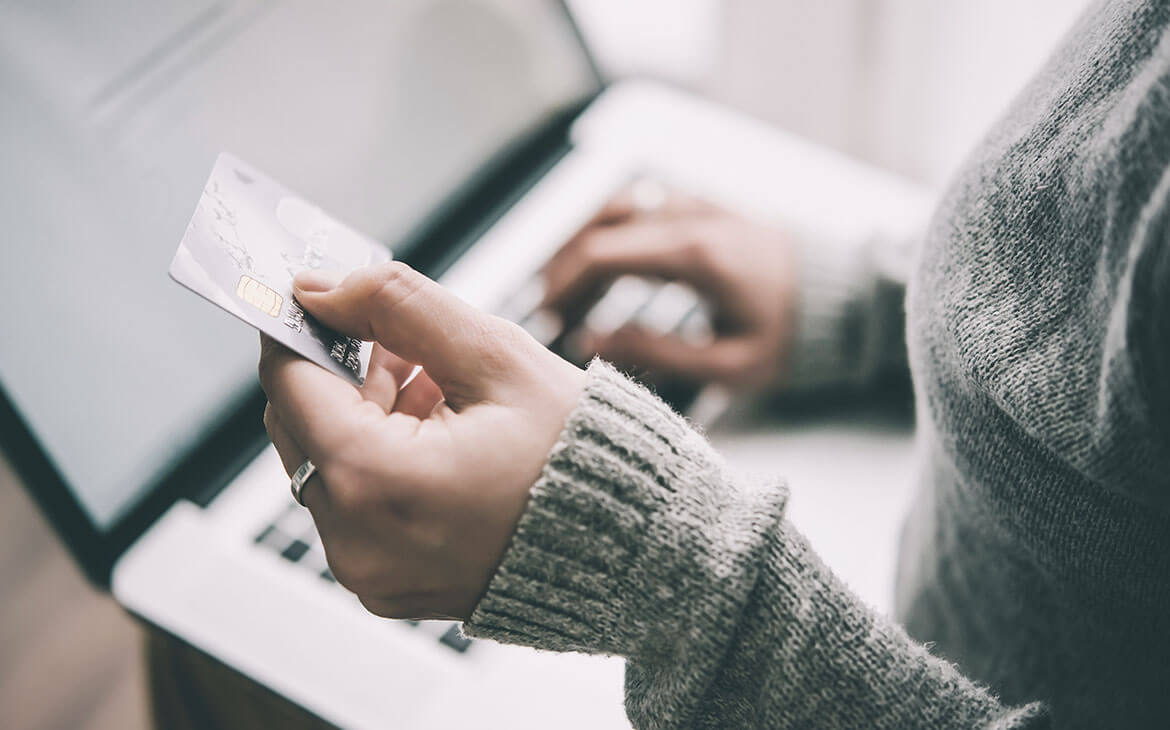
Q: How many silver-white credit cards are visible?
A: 1